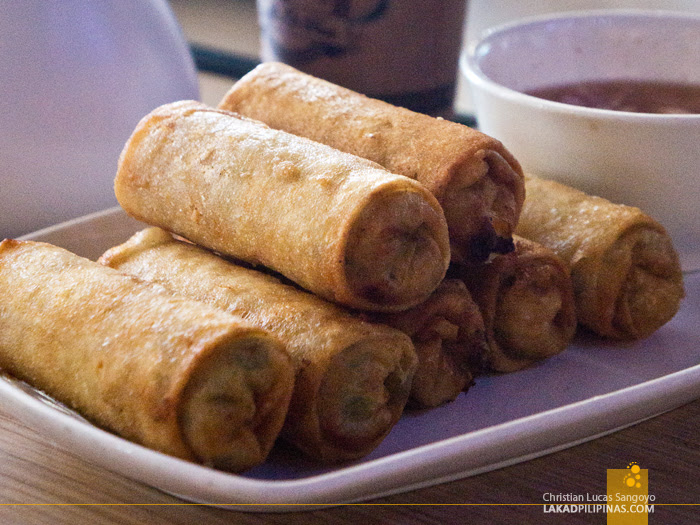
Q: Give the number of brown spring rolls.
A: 7